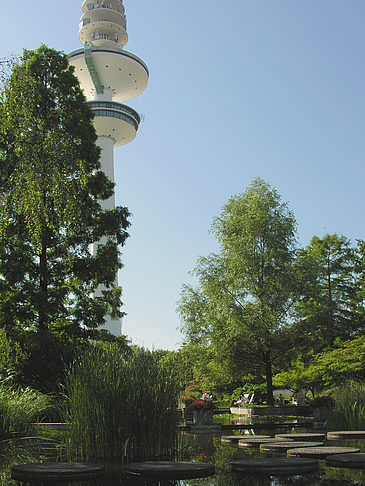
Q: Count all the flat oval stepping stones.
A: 10